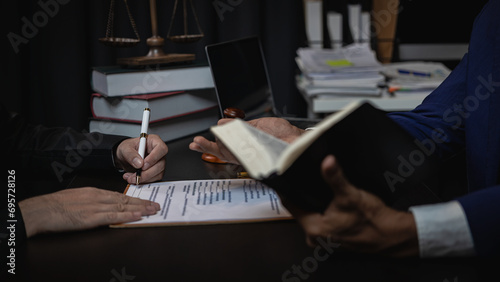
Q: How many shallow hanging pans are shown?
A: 2